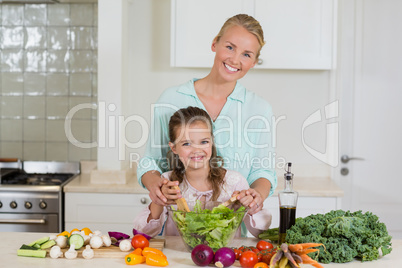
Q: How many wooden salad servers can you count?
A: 2